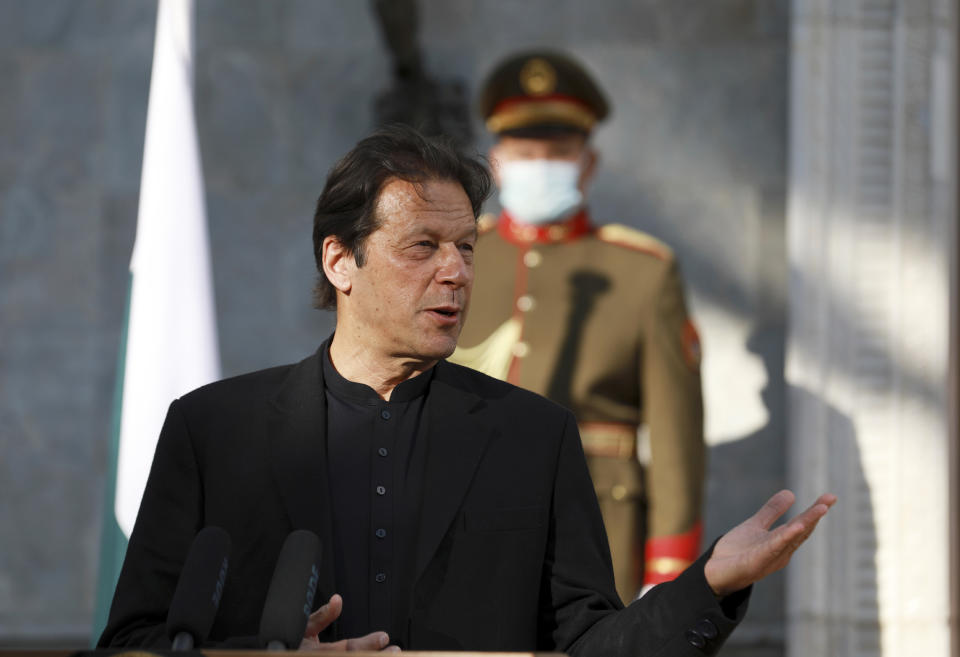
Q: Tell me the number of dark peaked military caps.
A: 1